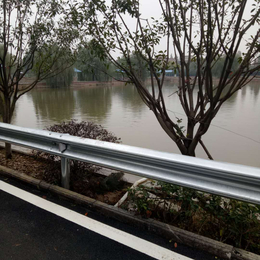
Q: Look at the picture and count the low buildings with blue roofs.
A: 3